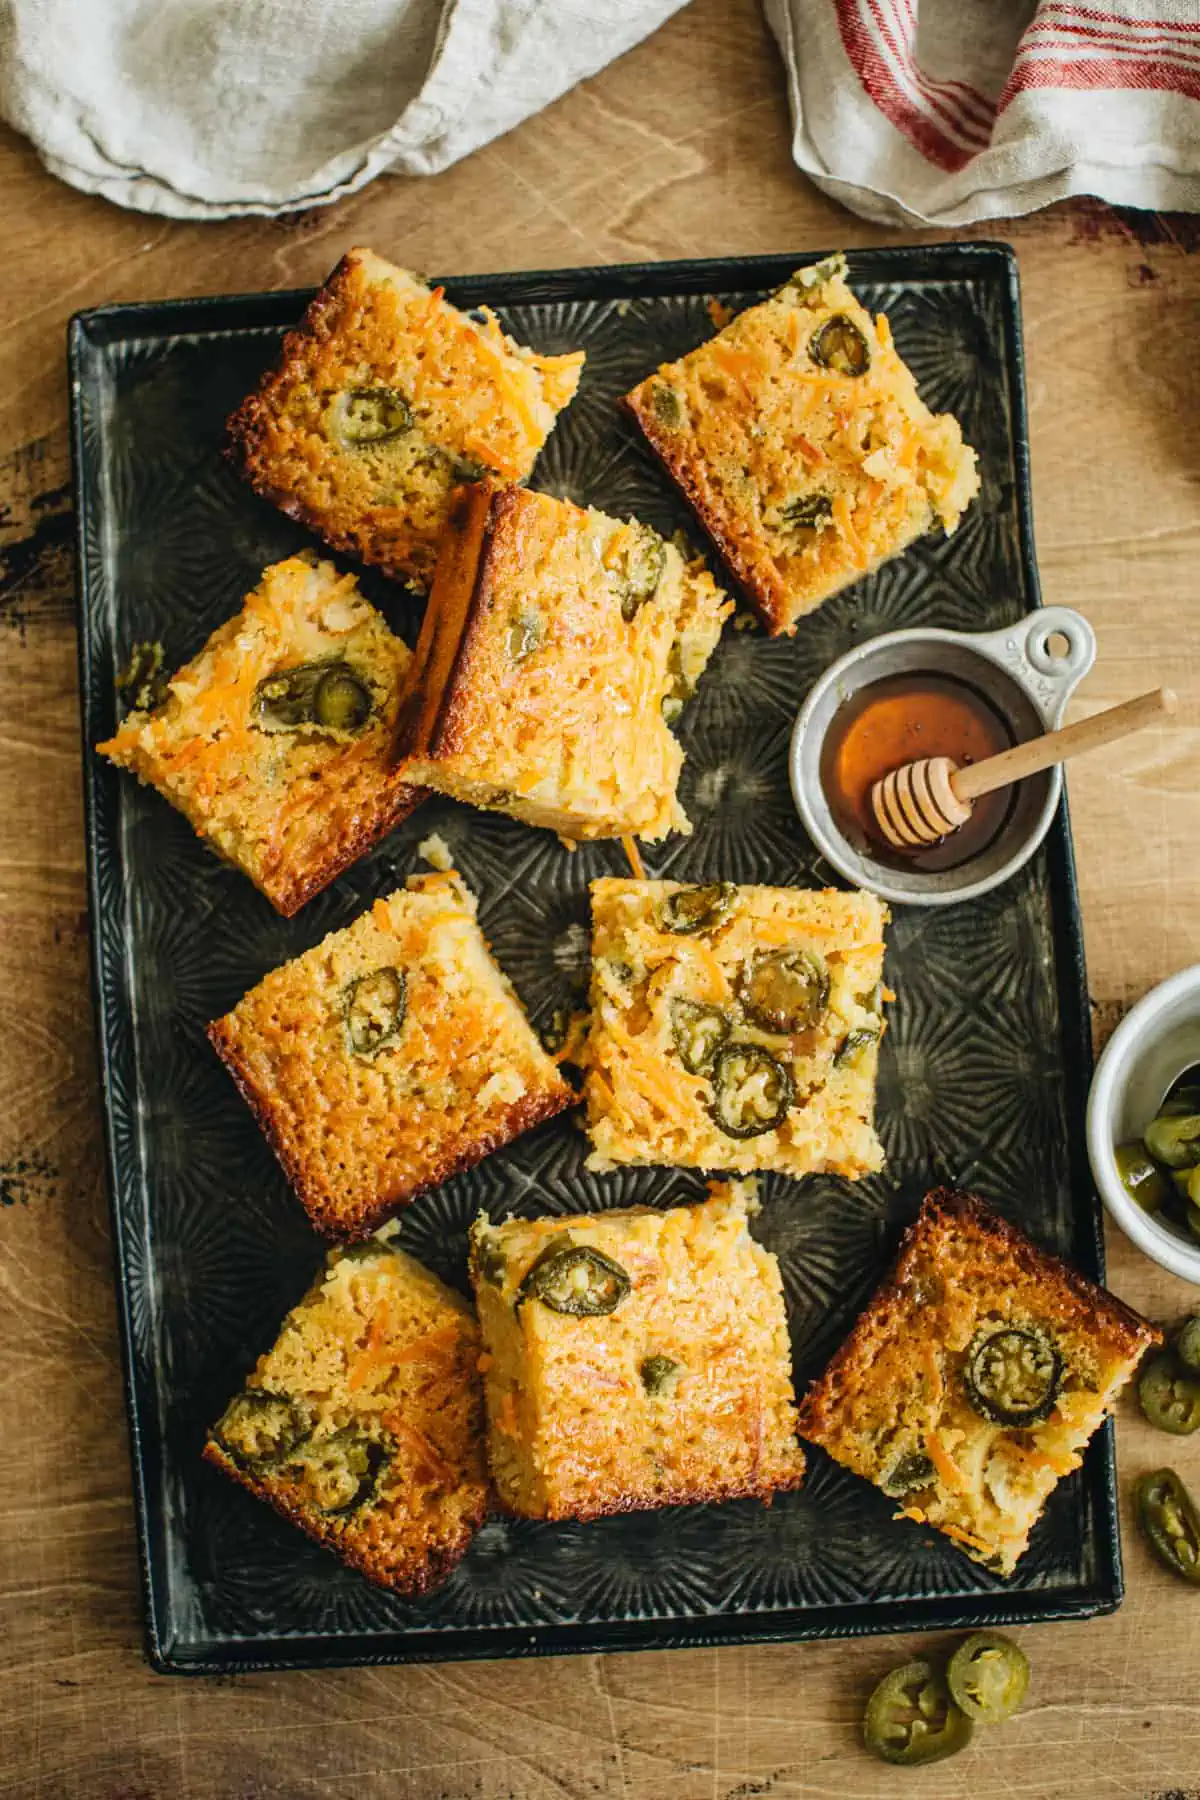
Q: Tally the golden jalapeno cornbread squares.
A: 9